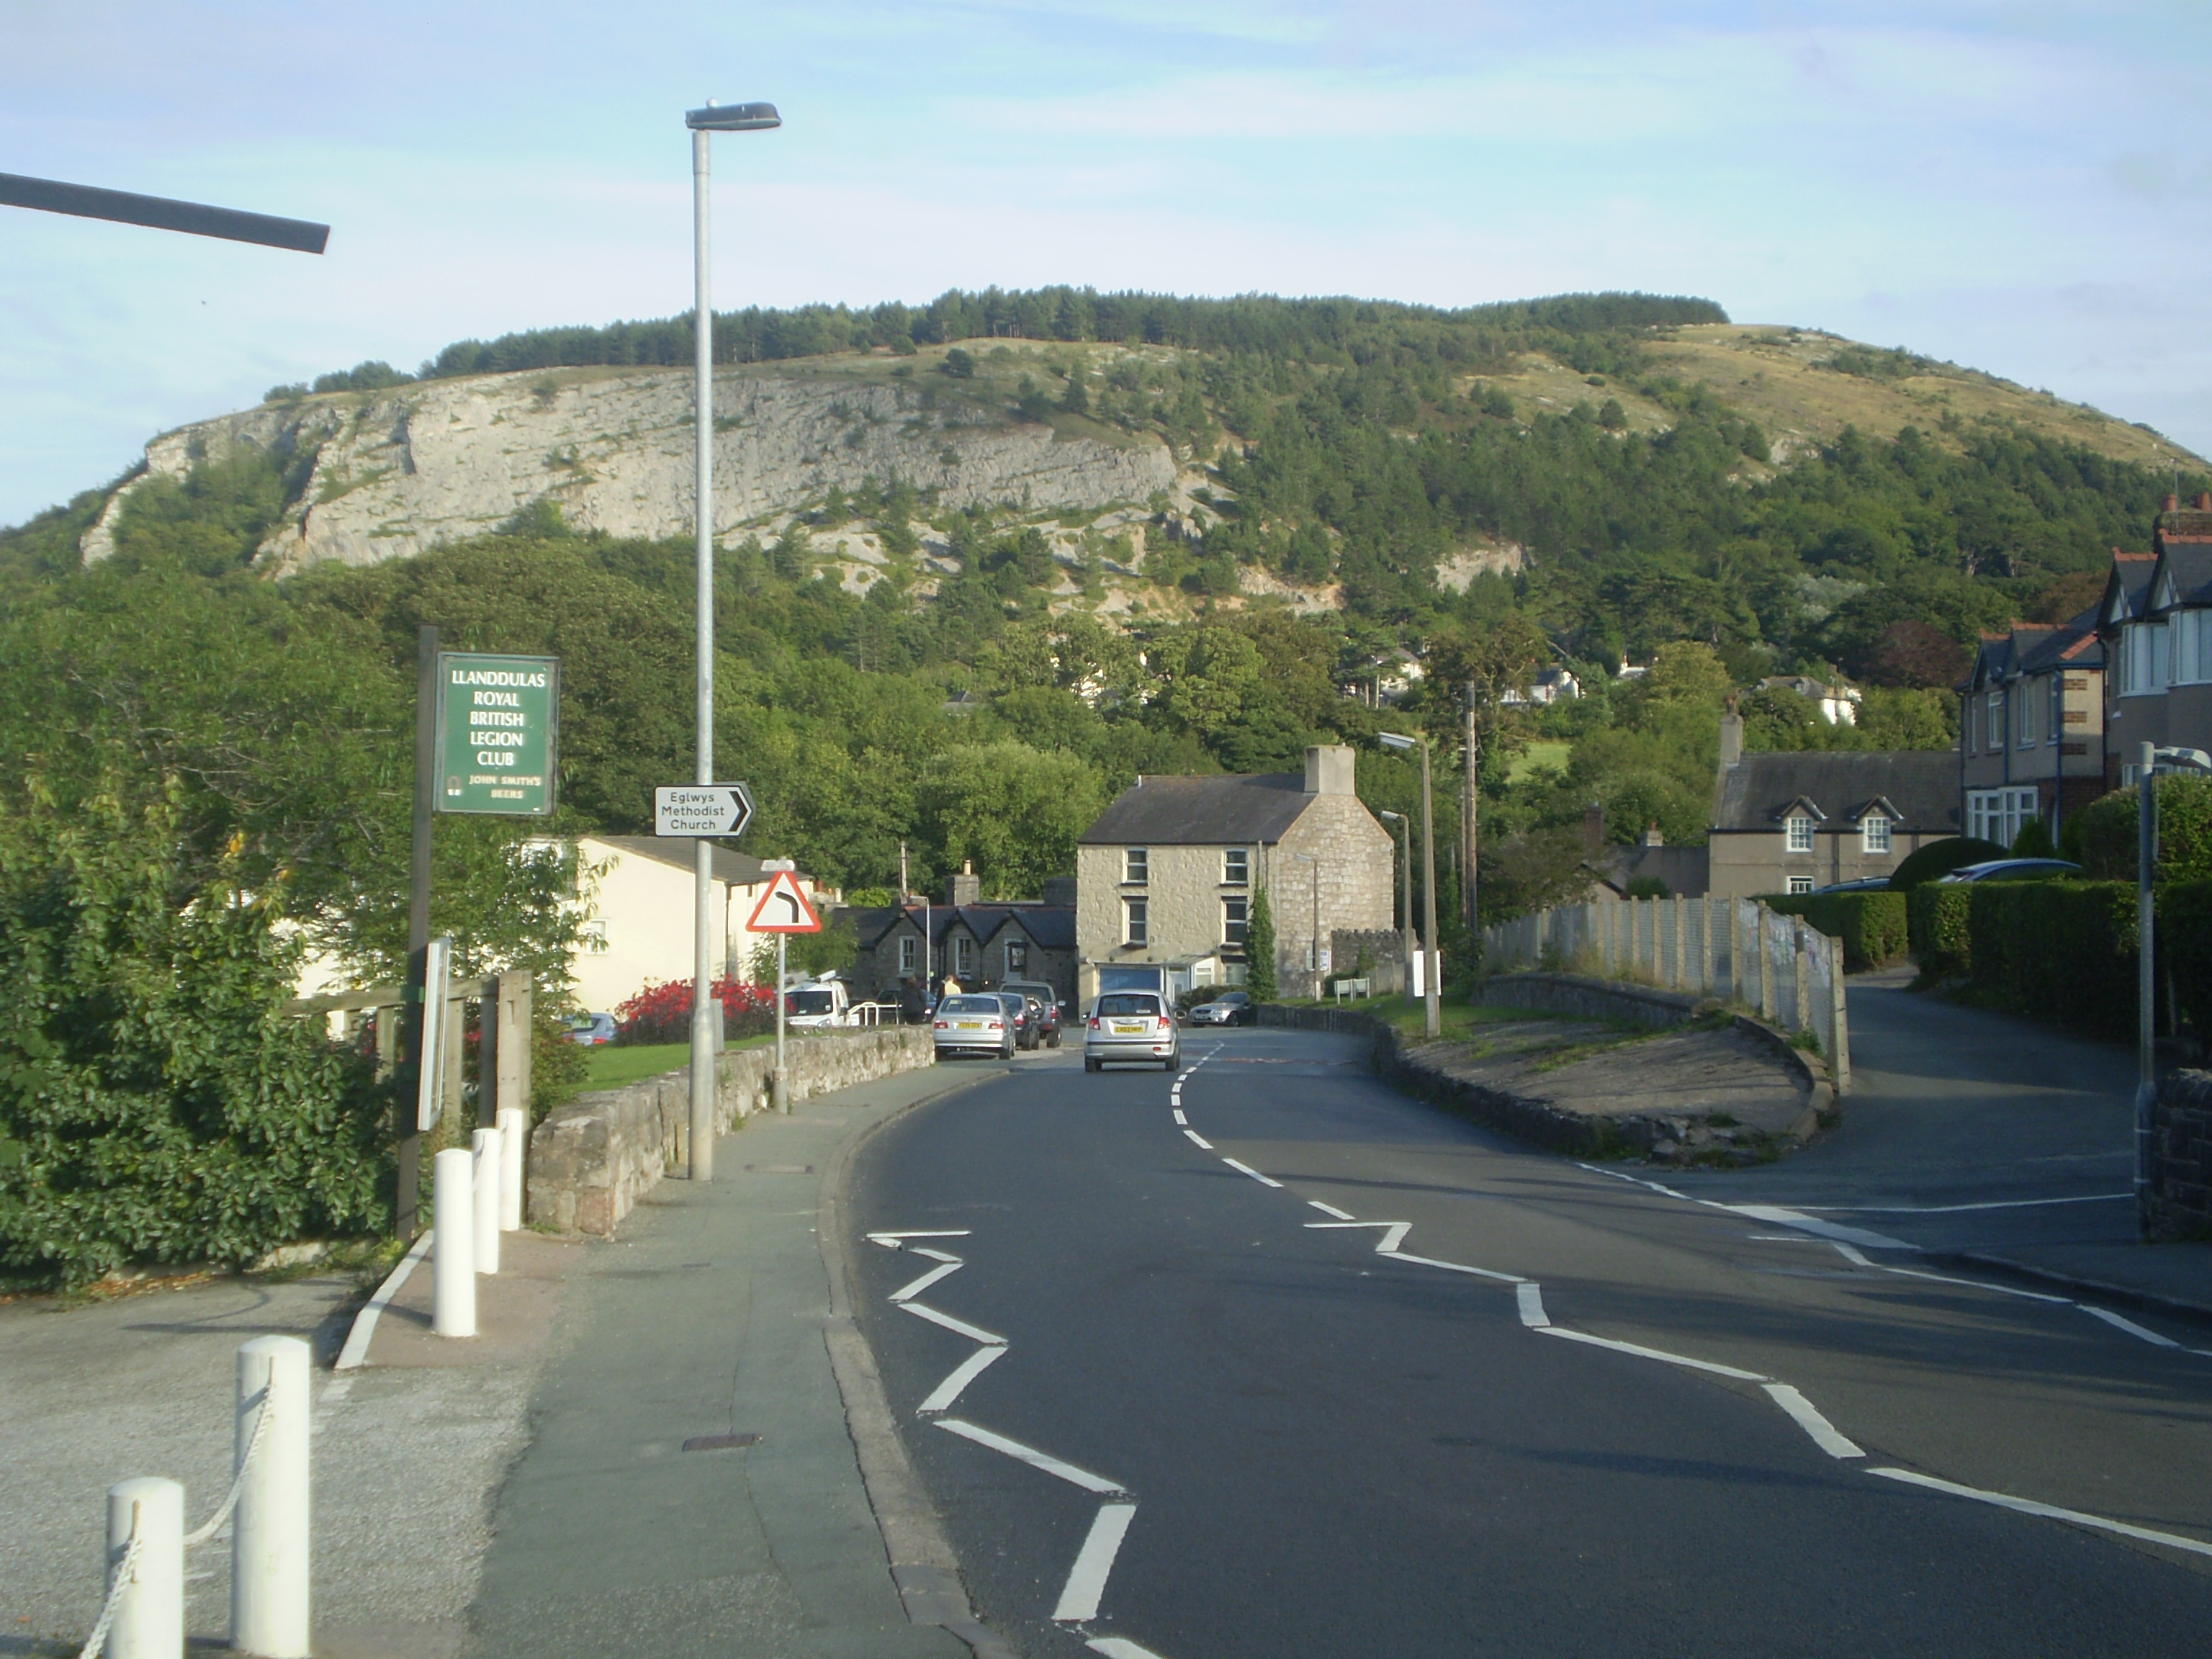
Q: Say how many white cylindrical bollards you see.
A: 5